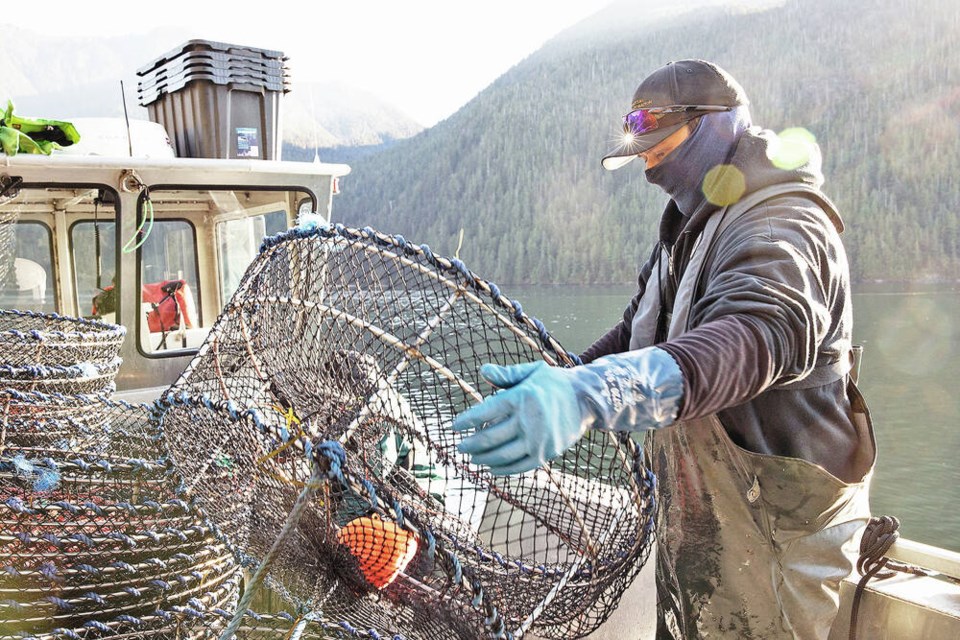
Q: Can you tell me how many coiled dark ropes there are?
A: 1